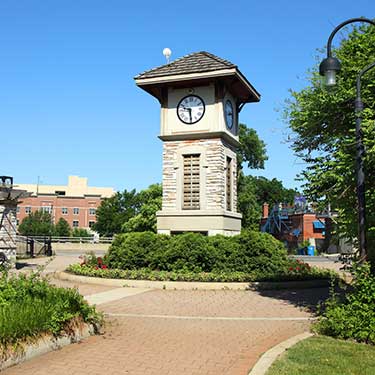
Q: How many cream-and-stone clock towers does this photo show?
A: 1